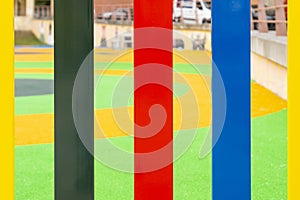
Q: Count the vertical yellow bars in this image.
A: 2